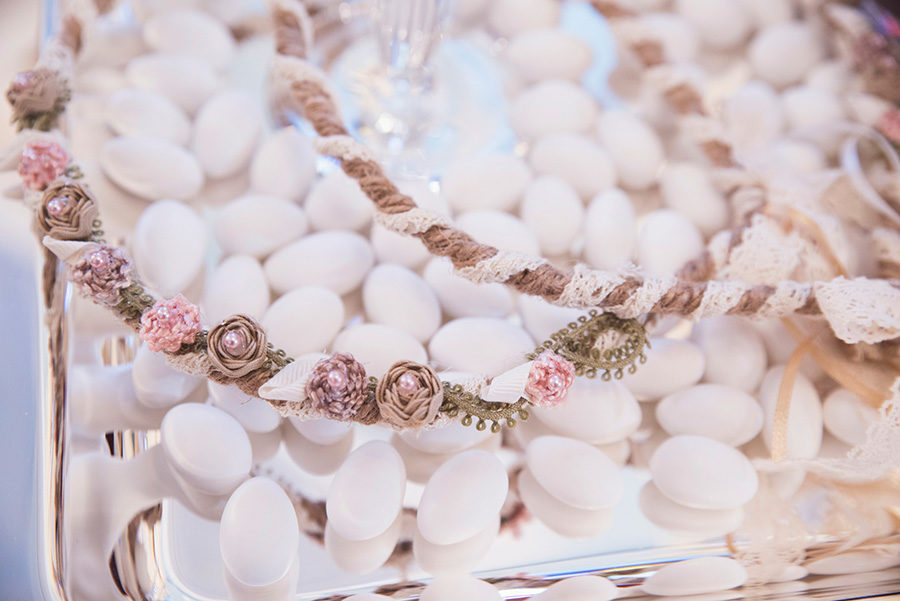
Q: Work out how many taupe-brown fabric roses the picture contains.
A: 4